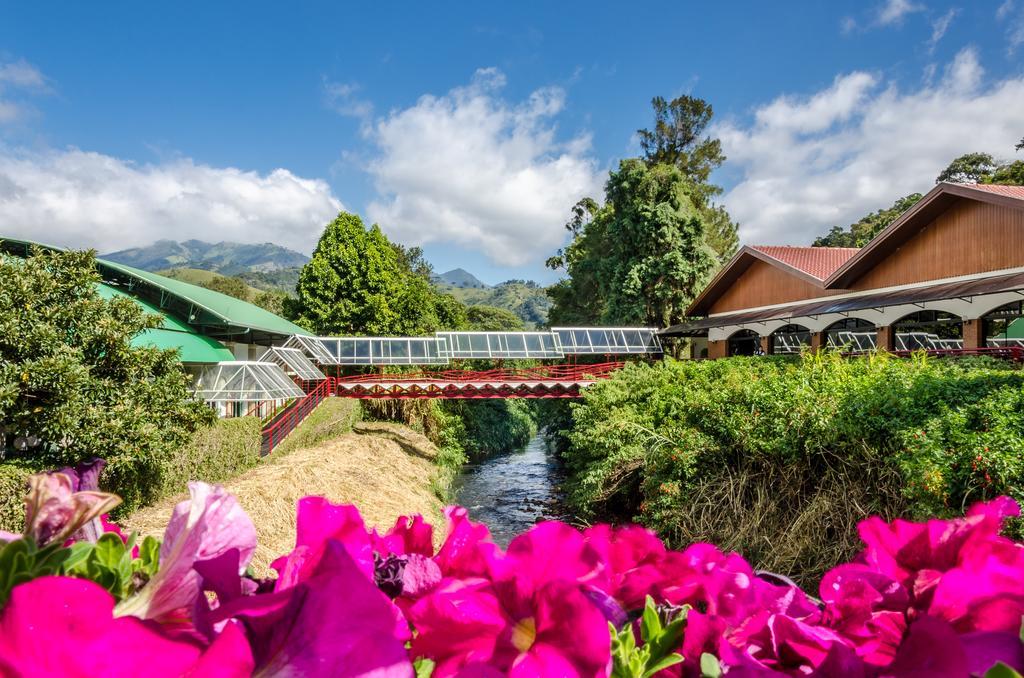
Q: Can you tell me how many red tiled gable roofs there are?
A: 2